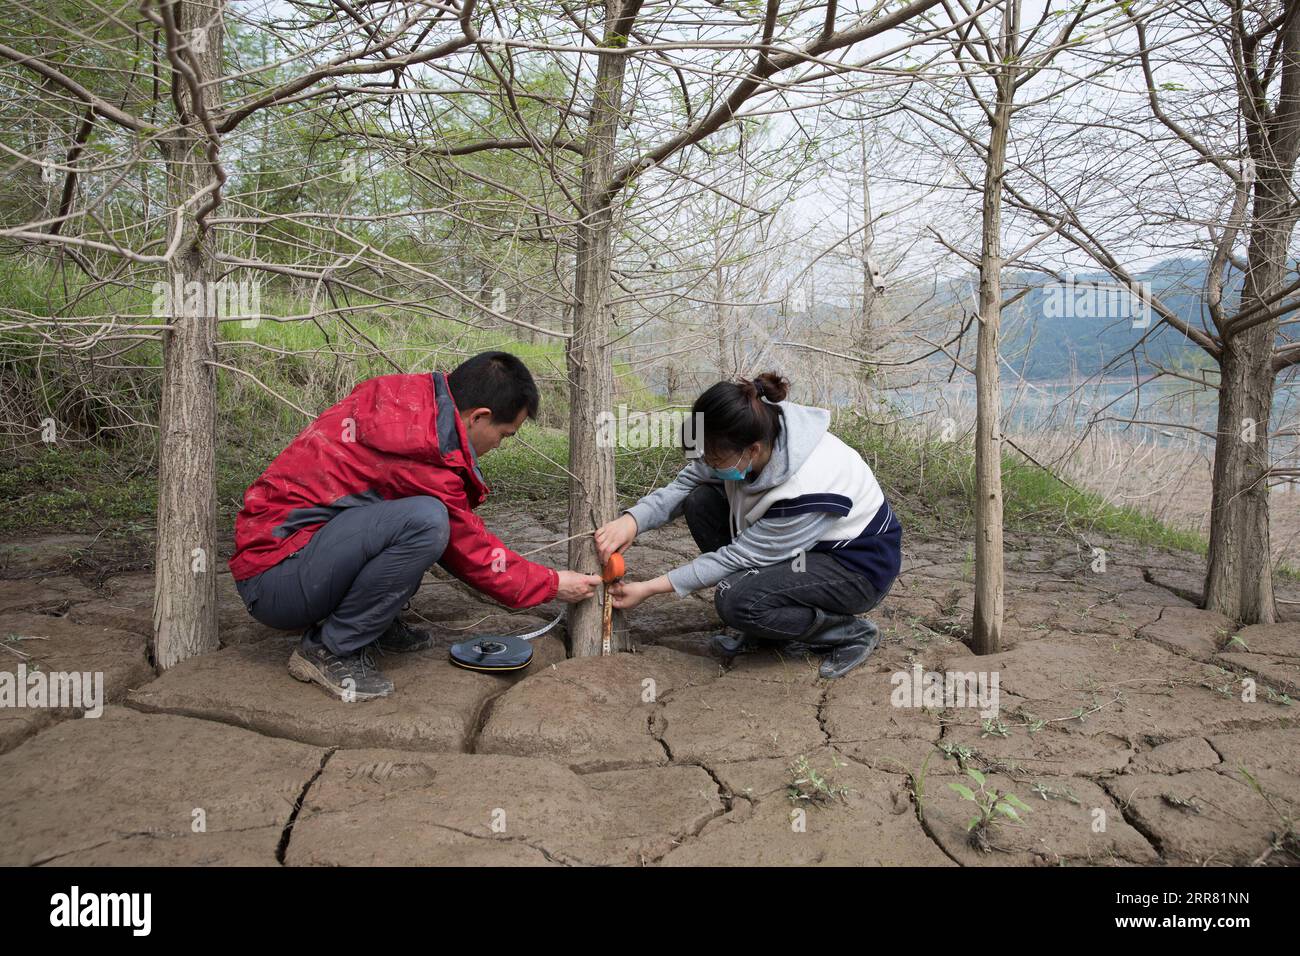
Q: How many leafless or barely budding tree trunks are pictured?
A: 4